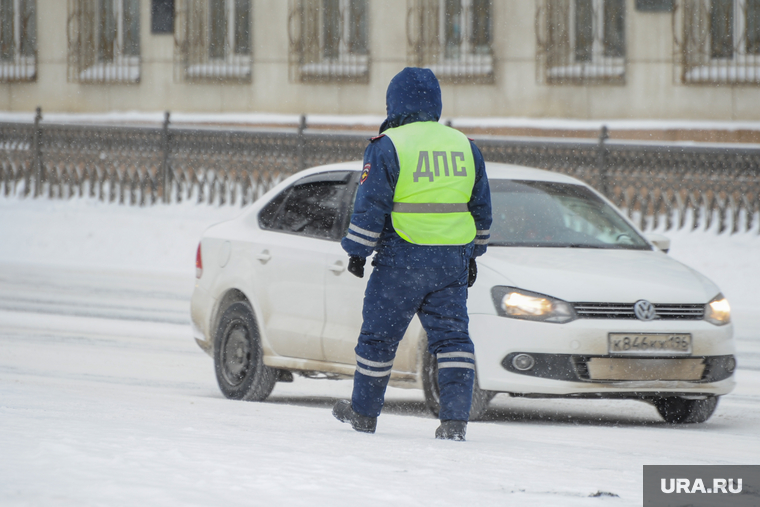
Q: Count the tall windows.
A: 7